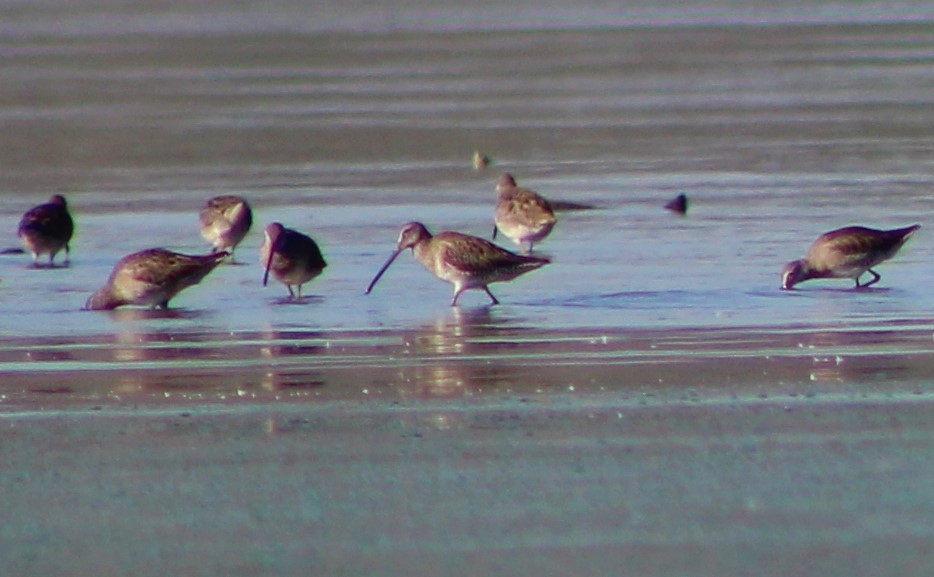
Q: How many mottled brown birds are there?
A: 7